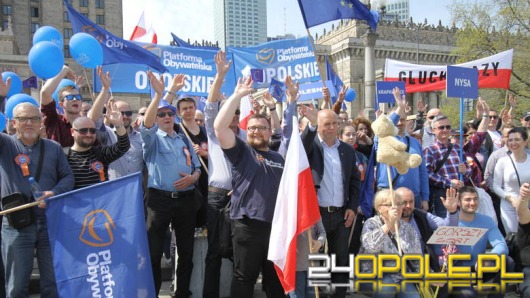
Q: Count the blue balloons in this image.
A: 8